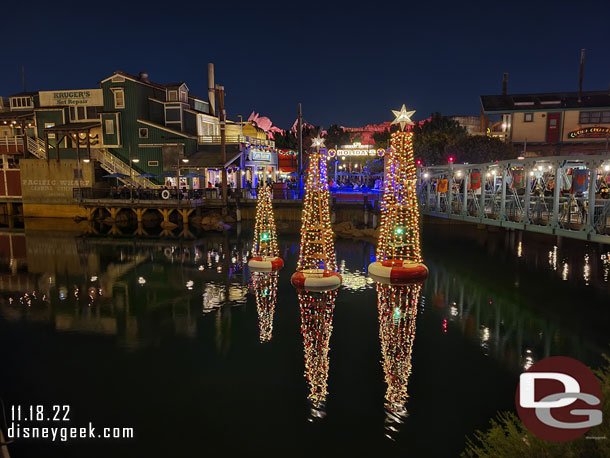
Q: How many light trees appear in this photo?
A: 3